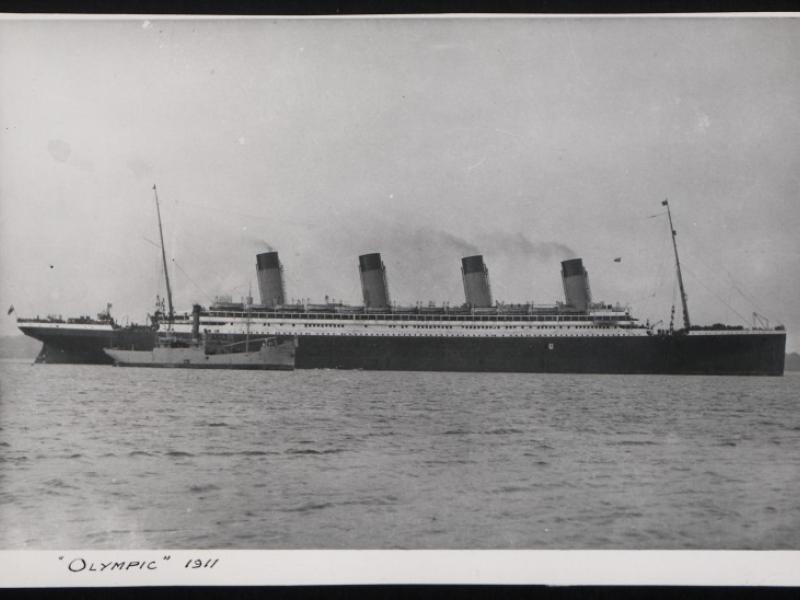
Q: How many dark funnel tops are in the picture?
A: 4